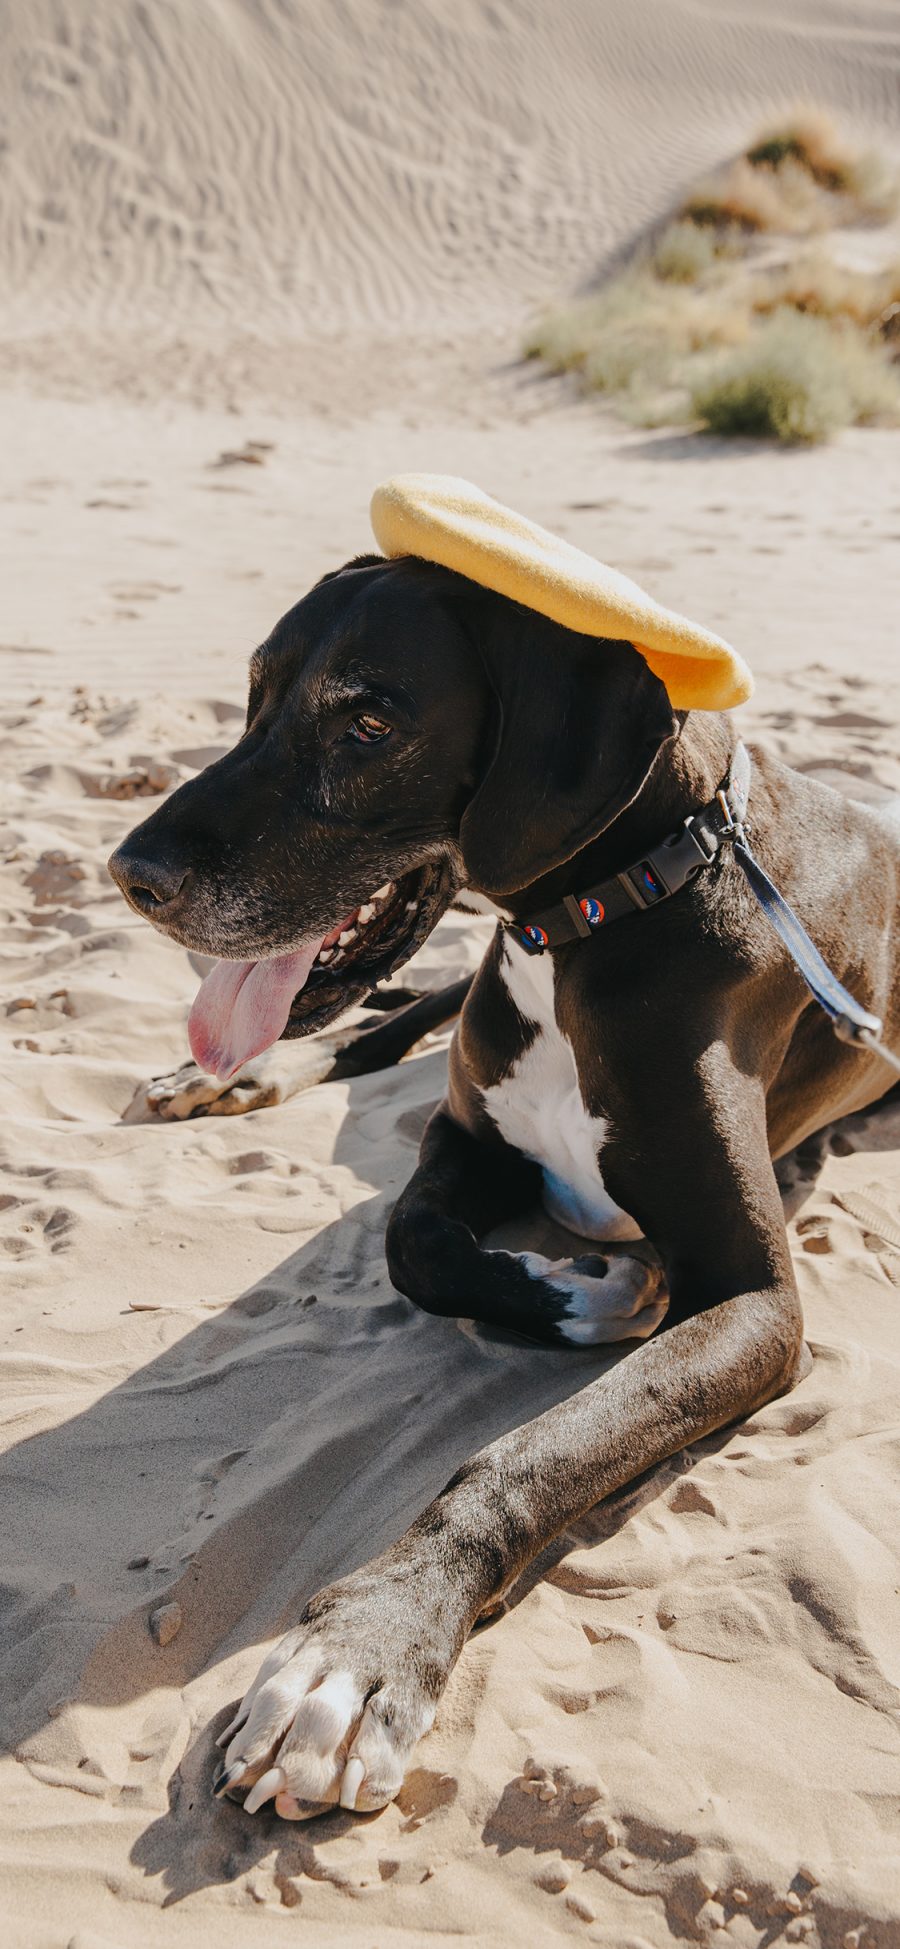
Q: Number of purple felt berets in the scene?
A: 0